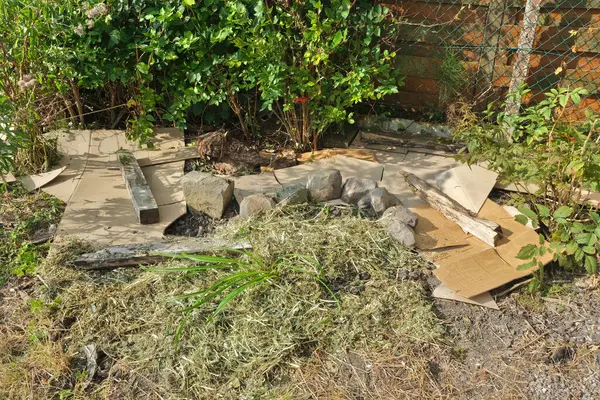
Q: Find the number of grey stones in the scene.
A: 8